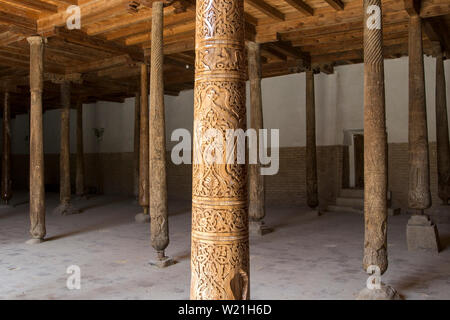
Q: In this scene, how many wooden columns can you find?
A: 13